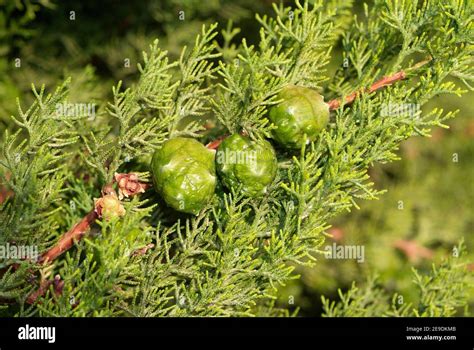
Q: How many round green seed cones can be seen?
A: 3